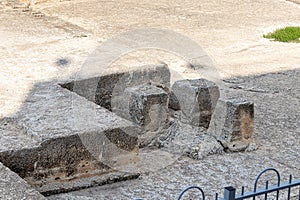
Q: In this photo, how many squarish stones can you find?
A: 3